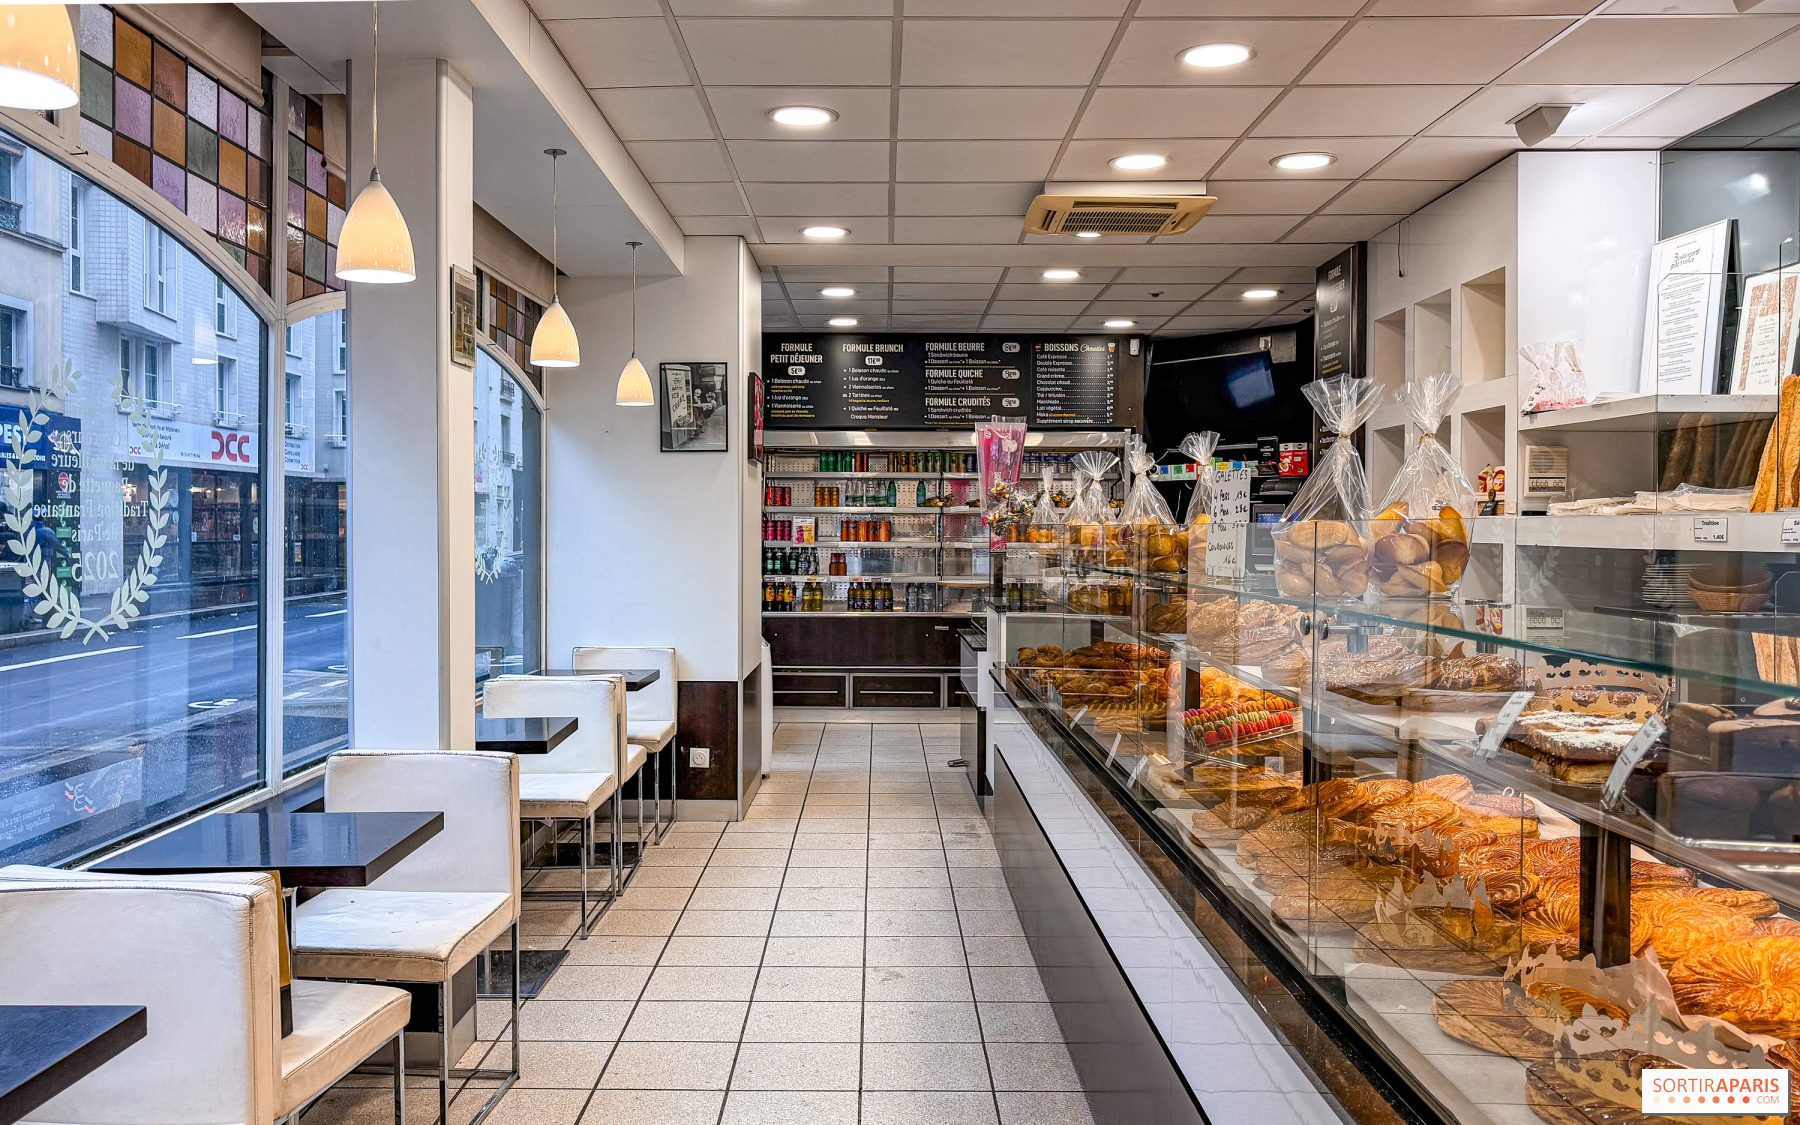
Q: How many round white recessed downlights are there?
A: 11